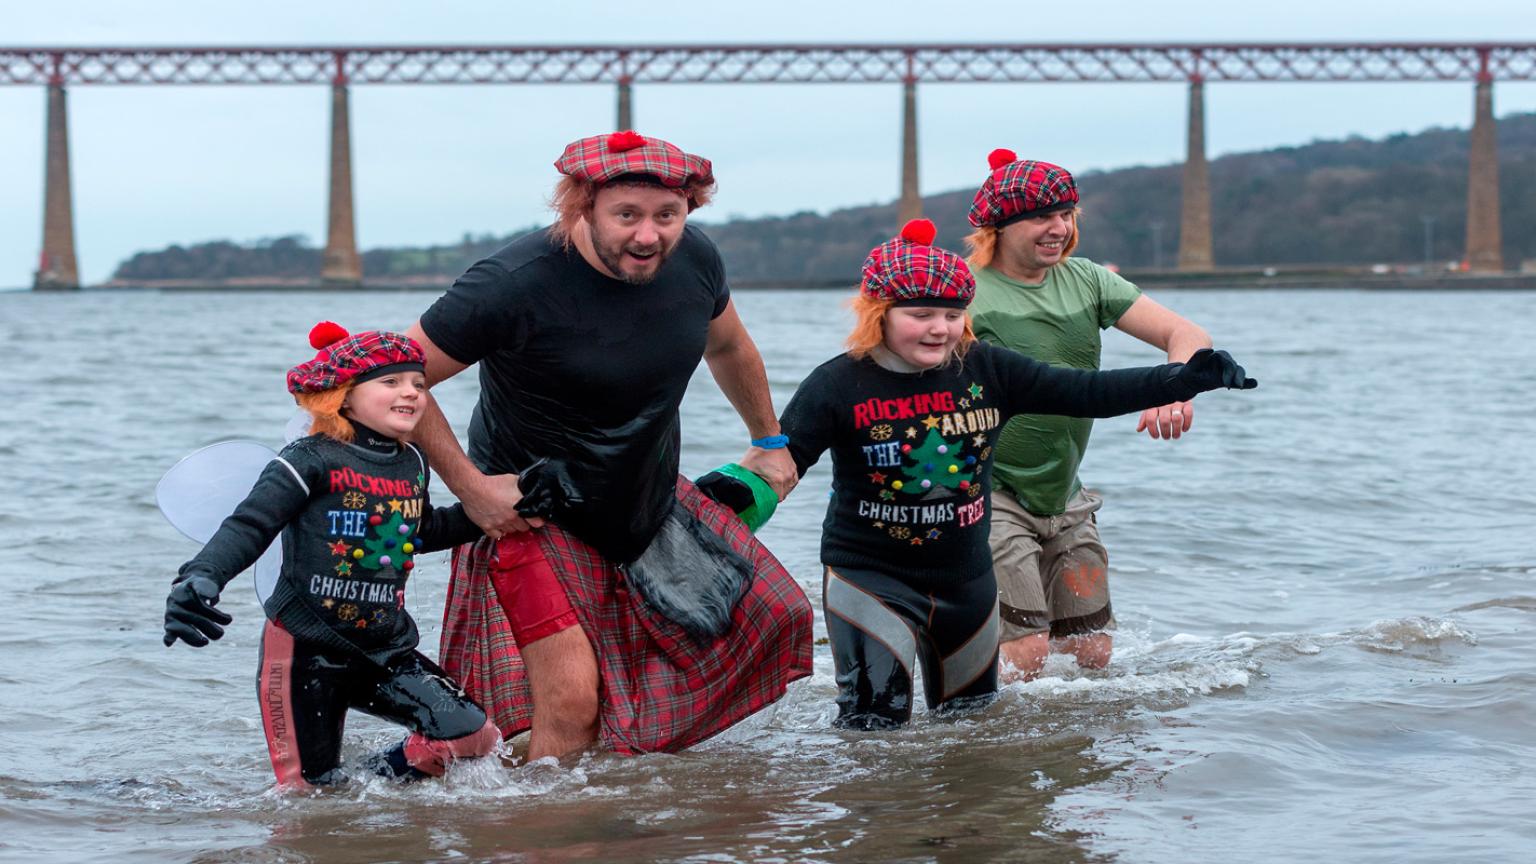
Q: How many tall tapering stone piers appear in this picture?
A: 6